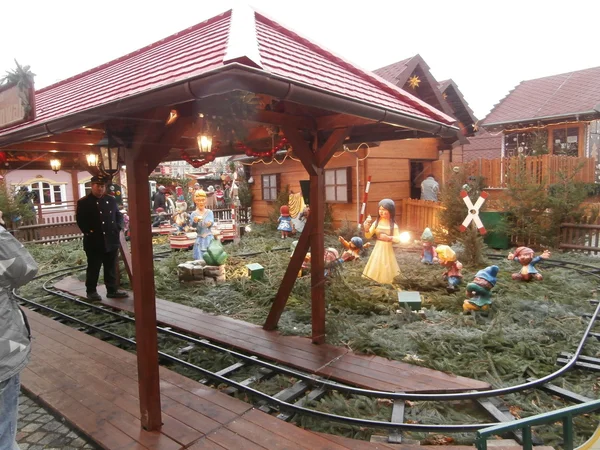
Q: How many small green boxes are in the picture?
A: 2